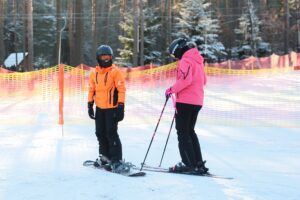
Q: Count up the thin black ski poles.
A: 2